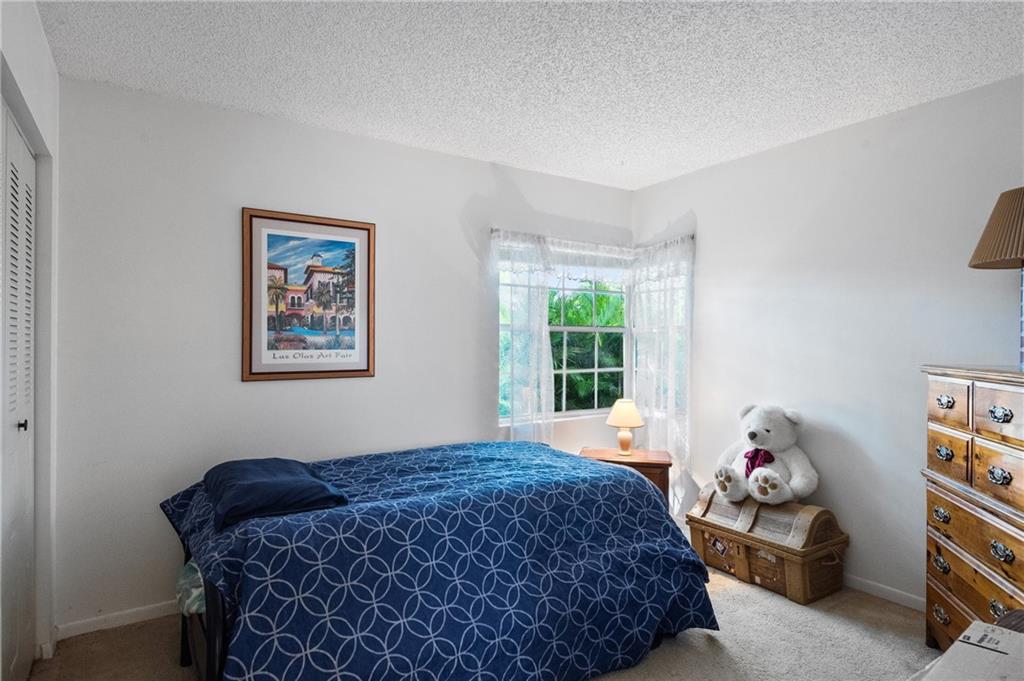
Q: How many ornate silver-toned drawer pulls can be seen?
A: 9